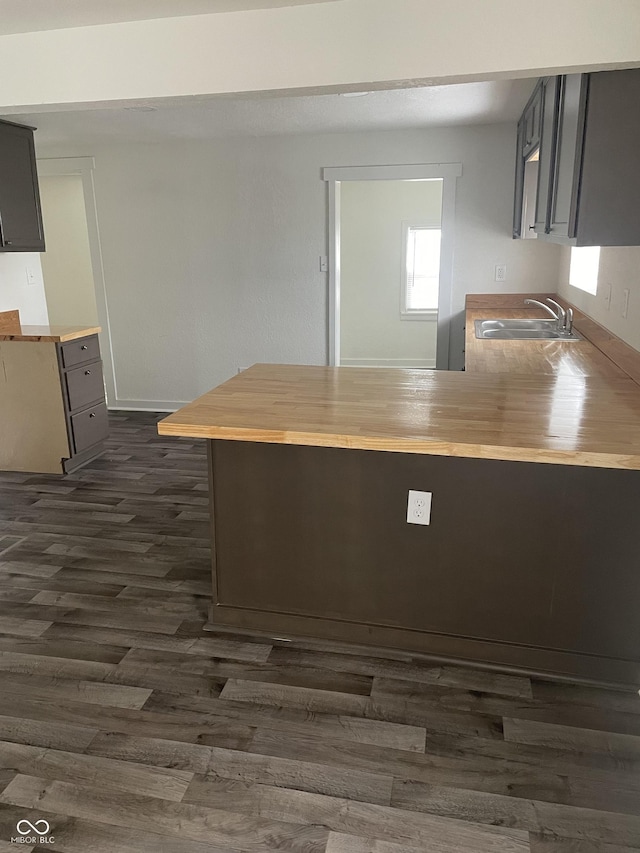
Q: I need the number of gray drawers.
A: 3